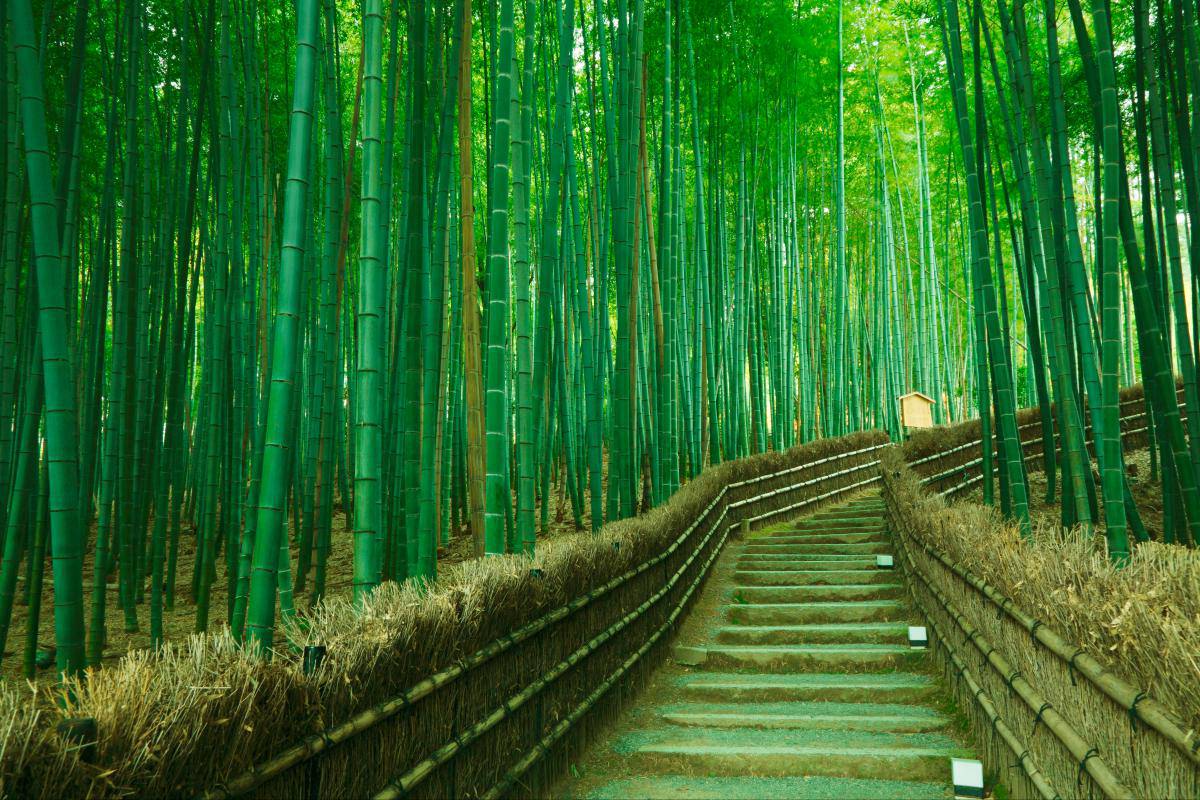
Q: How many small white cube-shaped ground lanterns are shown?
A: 3